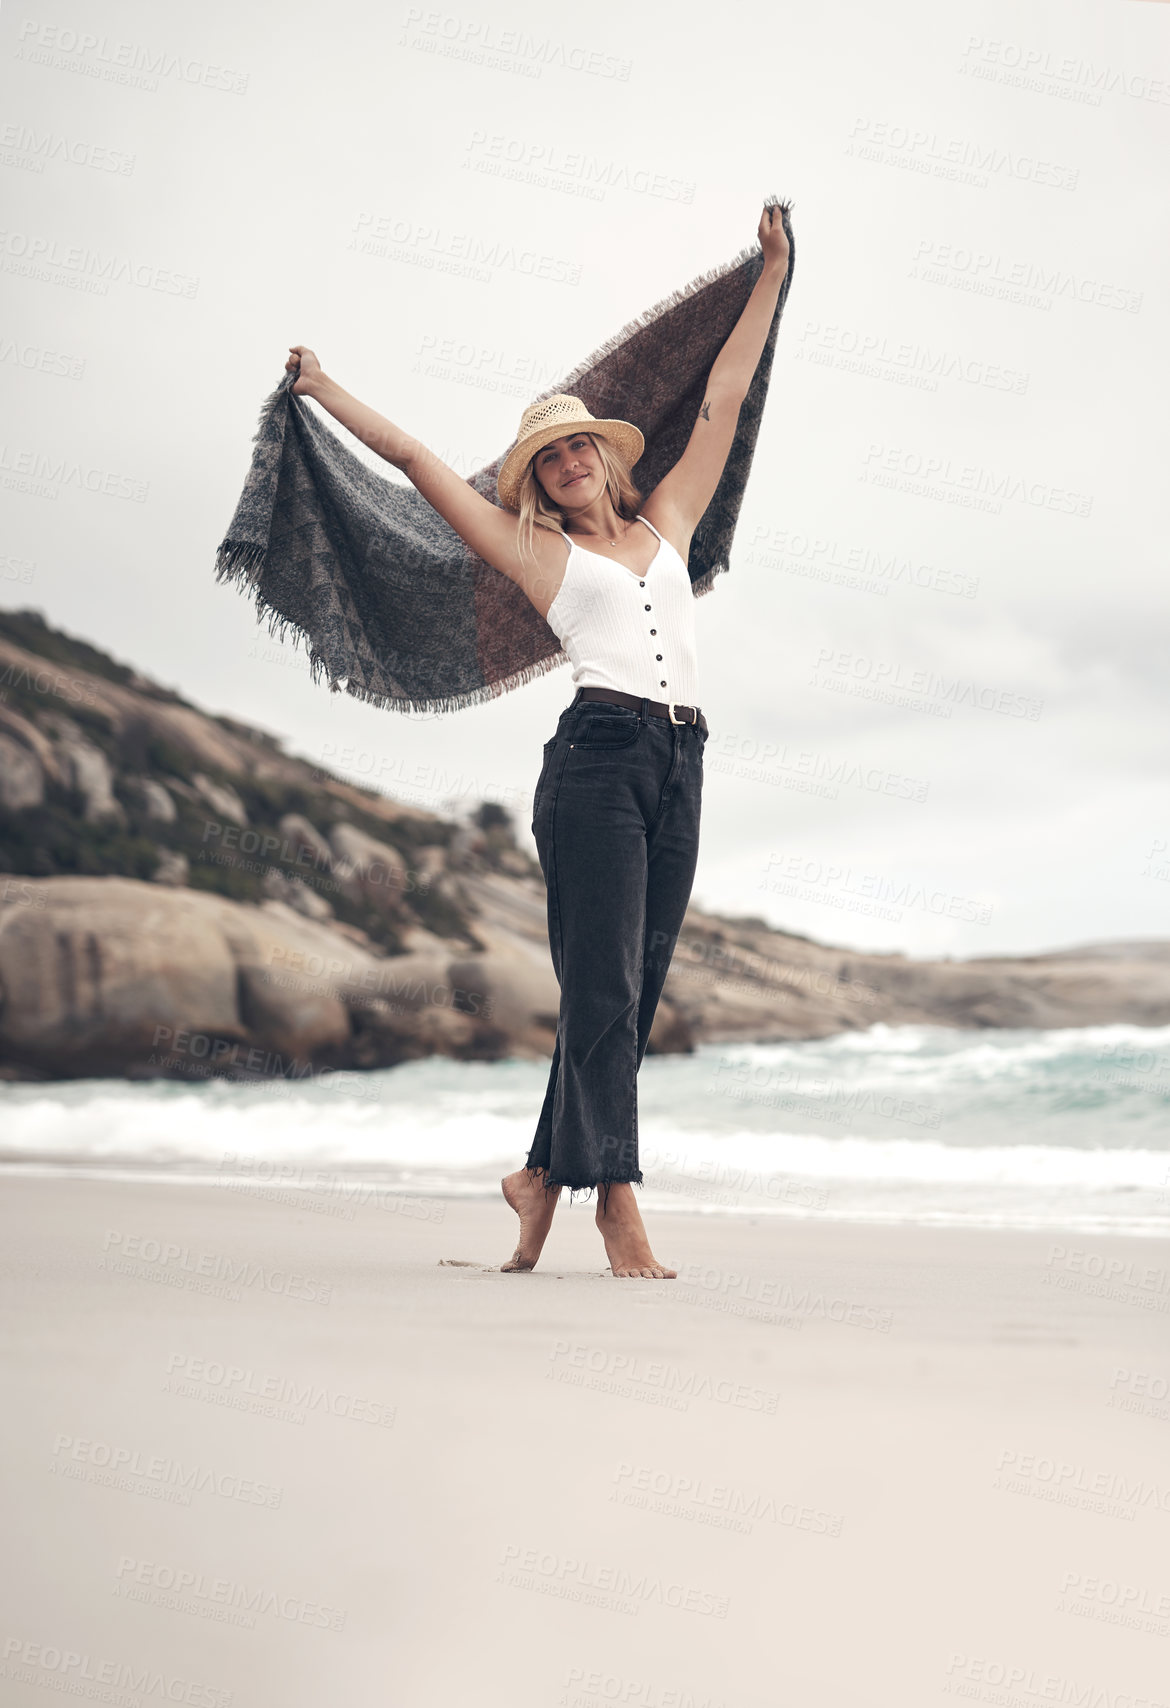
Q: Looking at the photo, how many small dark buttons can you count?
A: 5